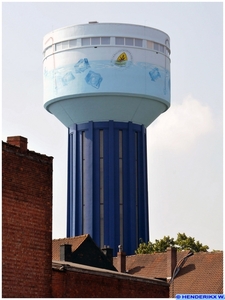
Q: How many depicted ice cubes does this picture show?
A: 4